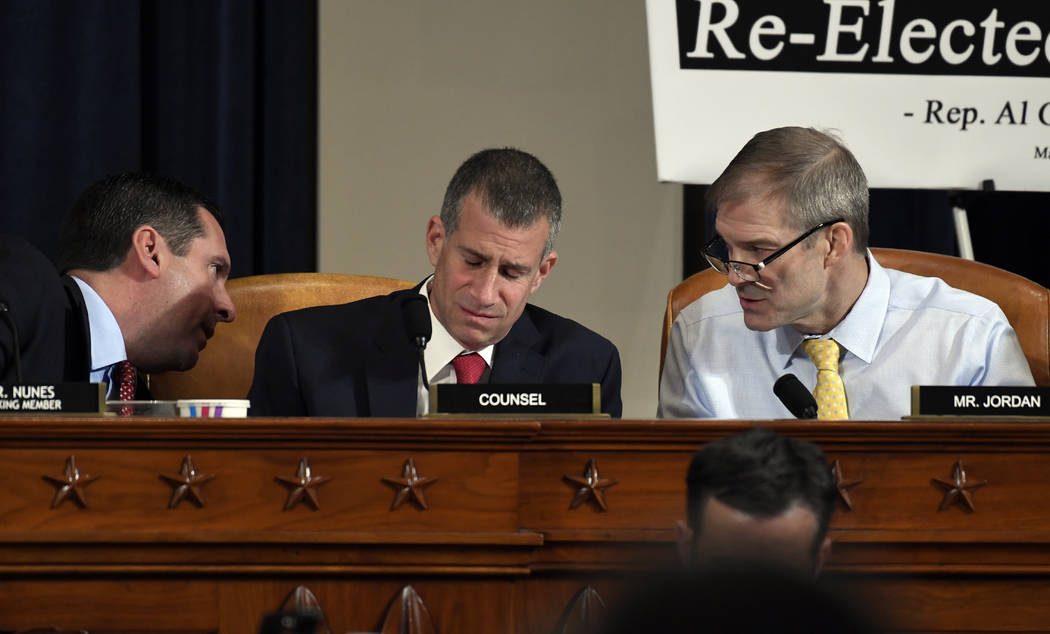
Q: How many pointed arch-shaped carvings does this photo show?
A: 3